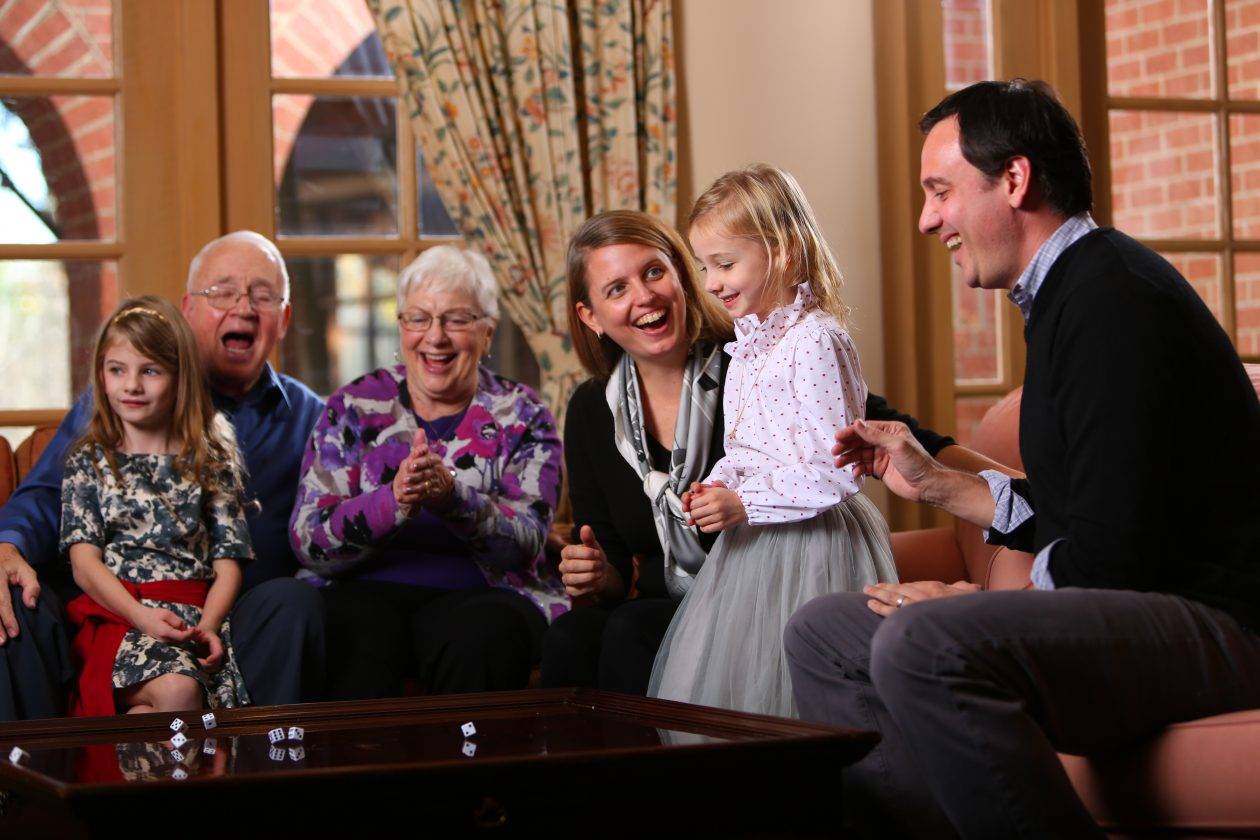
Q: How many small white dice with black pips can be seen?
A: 7